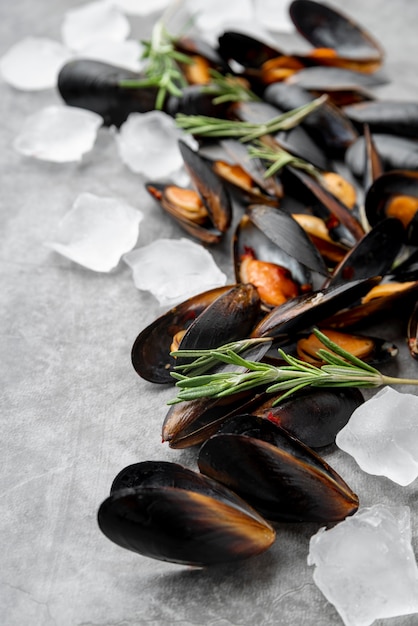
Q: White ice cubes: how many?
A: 12